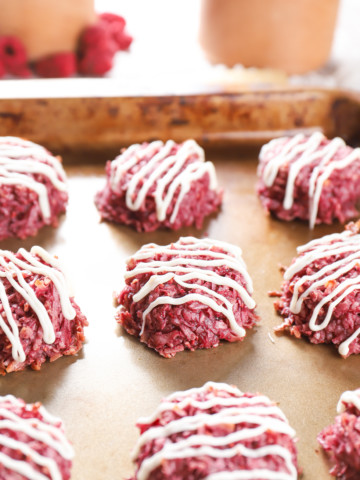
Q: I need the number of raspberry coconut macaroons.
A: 9